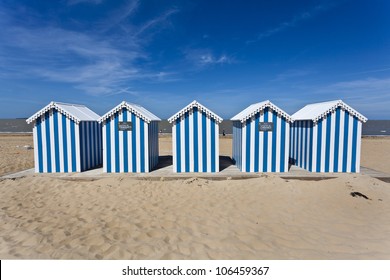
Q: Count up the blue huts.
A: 5